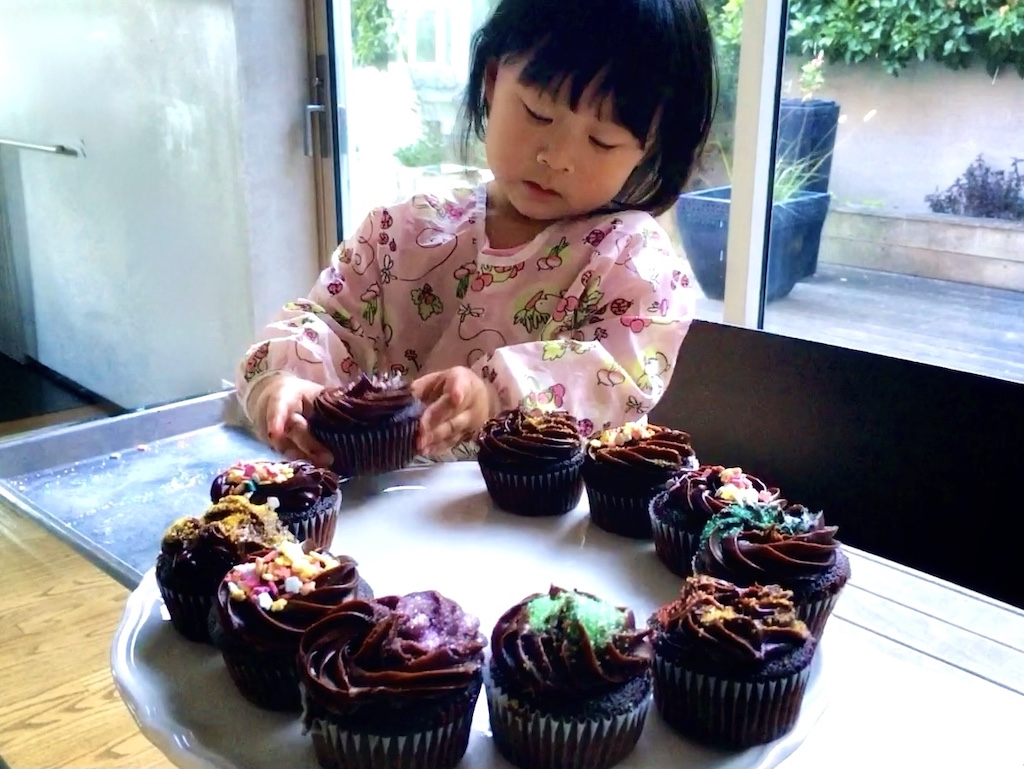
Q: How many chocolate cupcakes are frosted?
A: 11